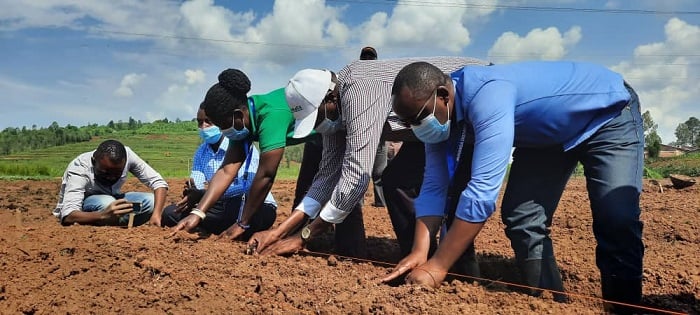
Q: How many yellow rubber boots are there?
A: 0